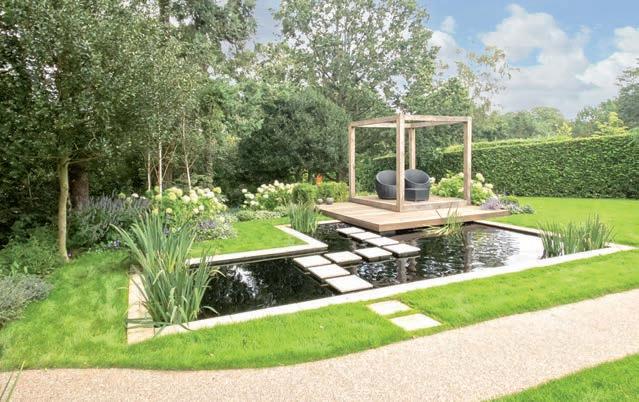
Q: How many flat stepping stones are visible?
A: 11